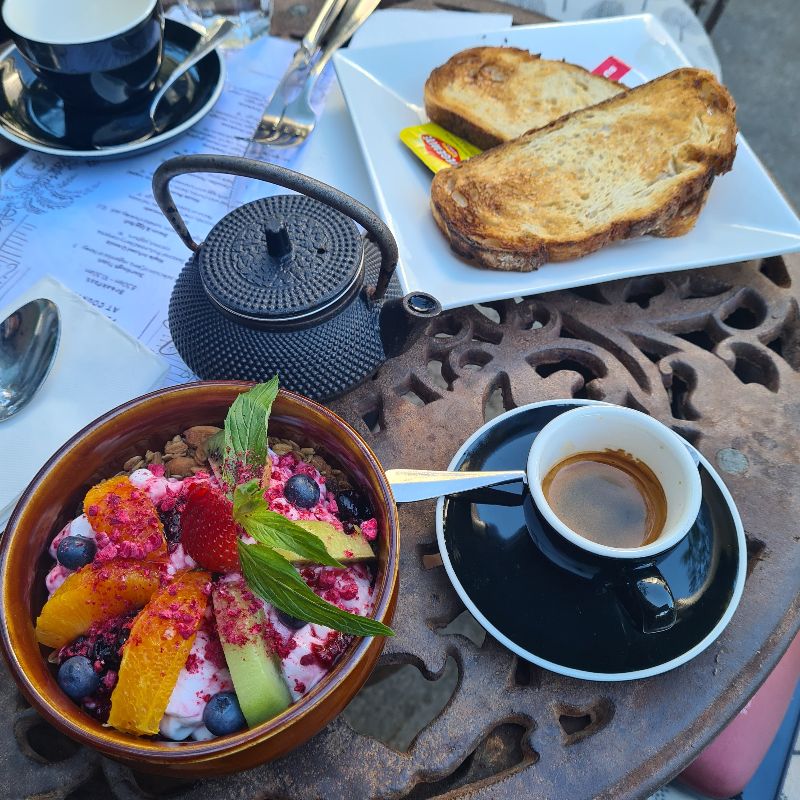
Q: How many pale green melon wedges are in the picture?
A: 2